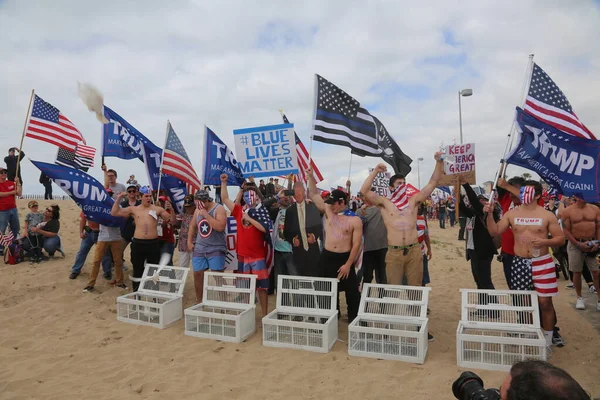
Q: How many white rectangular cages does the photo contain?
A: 5